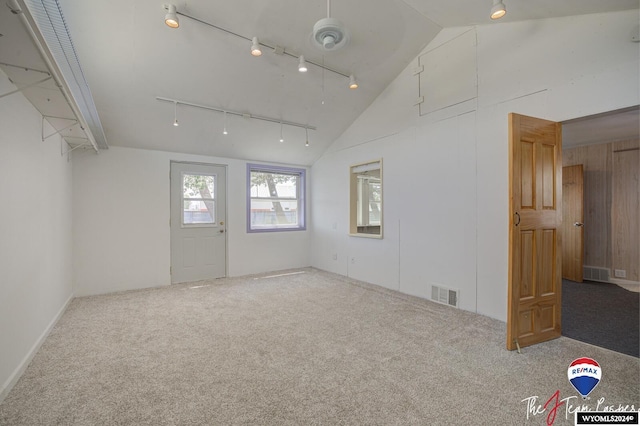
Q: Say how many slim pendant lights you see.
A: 4